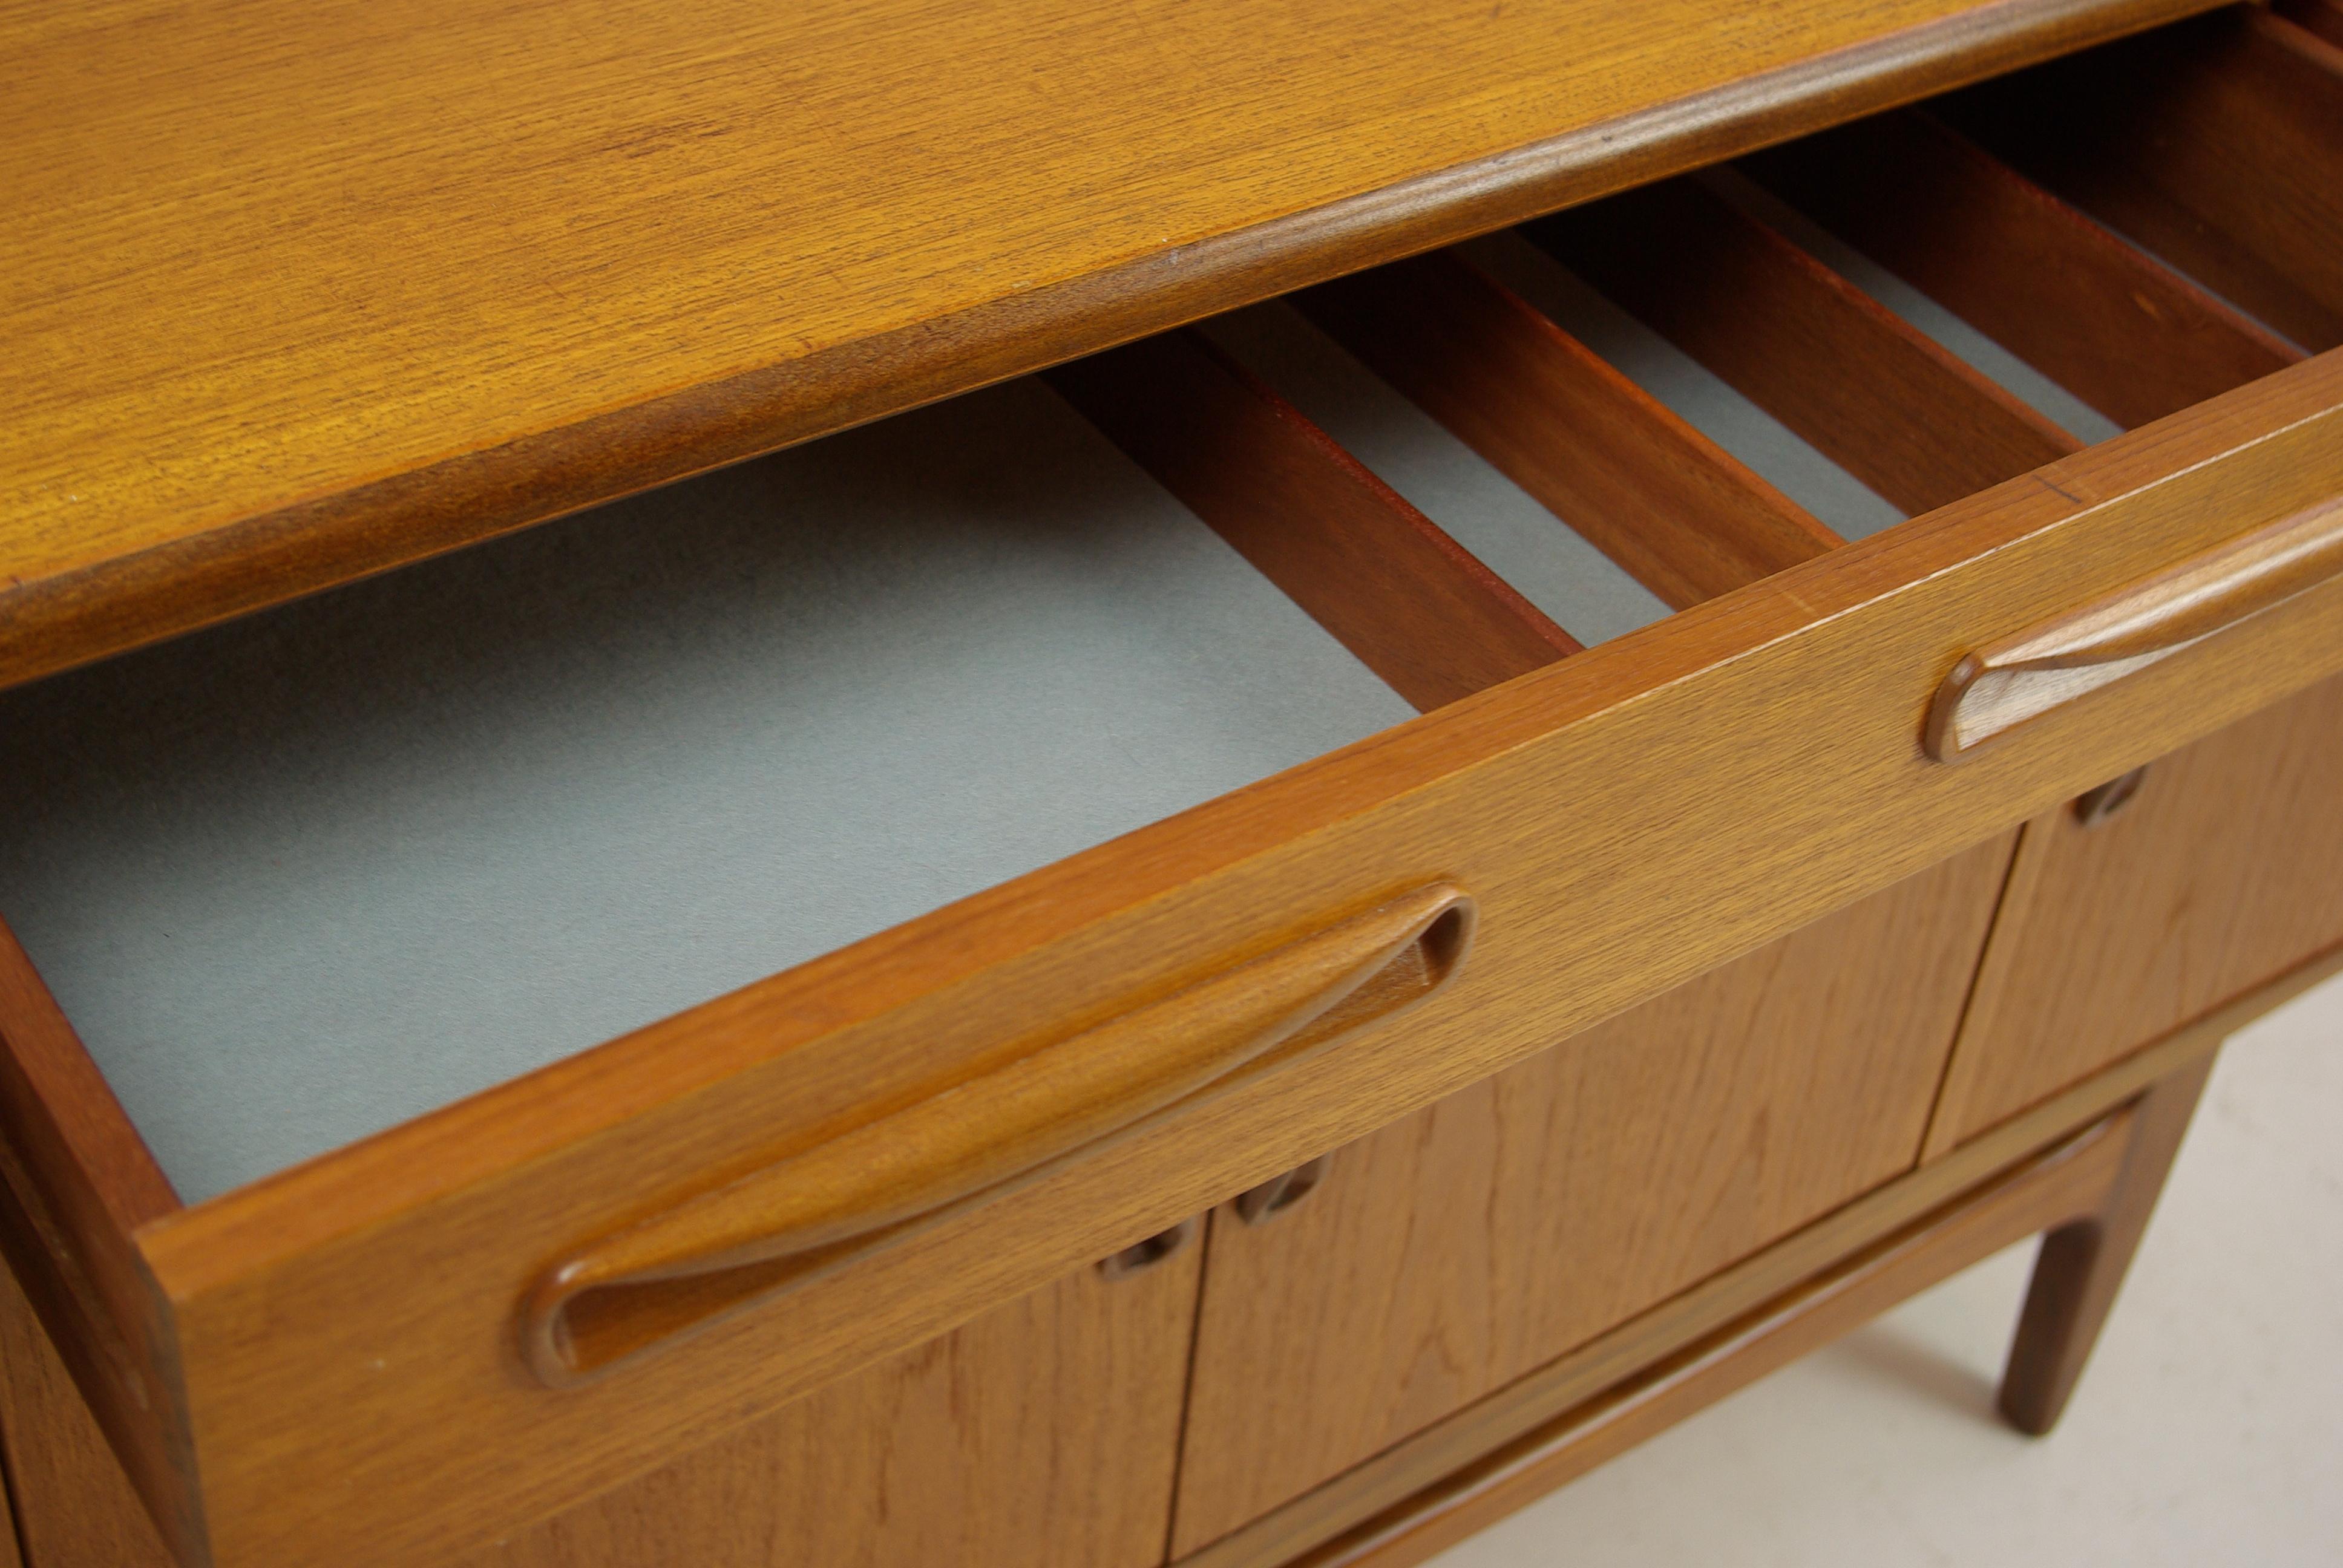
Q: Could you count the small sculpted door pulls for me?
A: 3